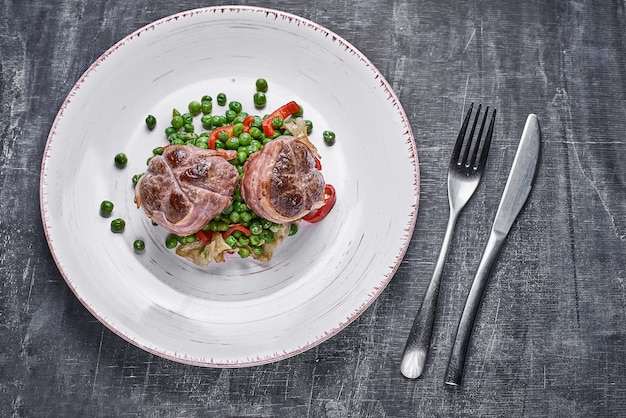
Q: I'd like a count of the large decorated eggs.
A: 0